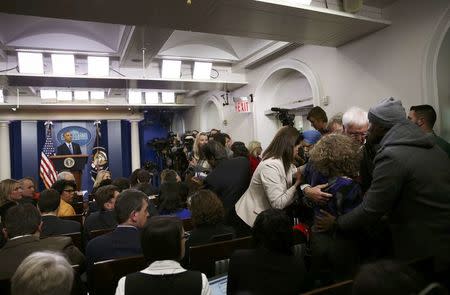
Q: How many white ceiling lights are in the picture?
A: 13